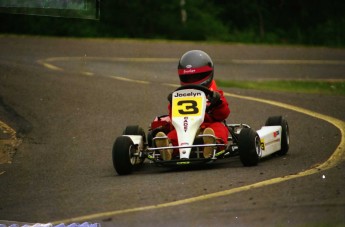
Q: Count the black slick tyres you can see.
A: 4